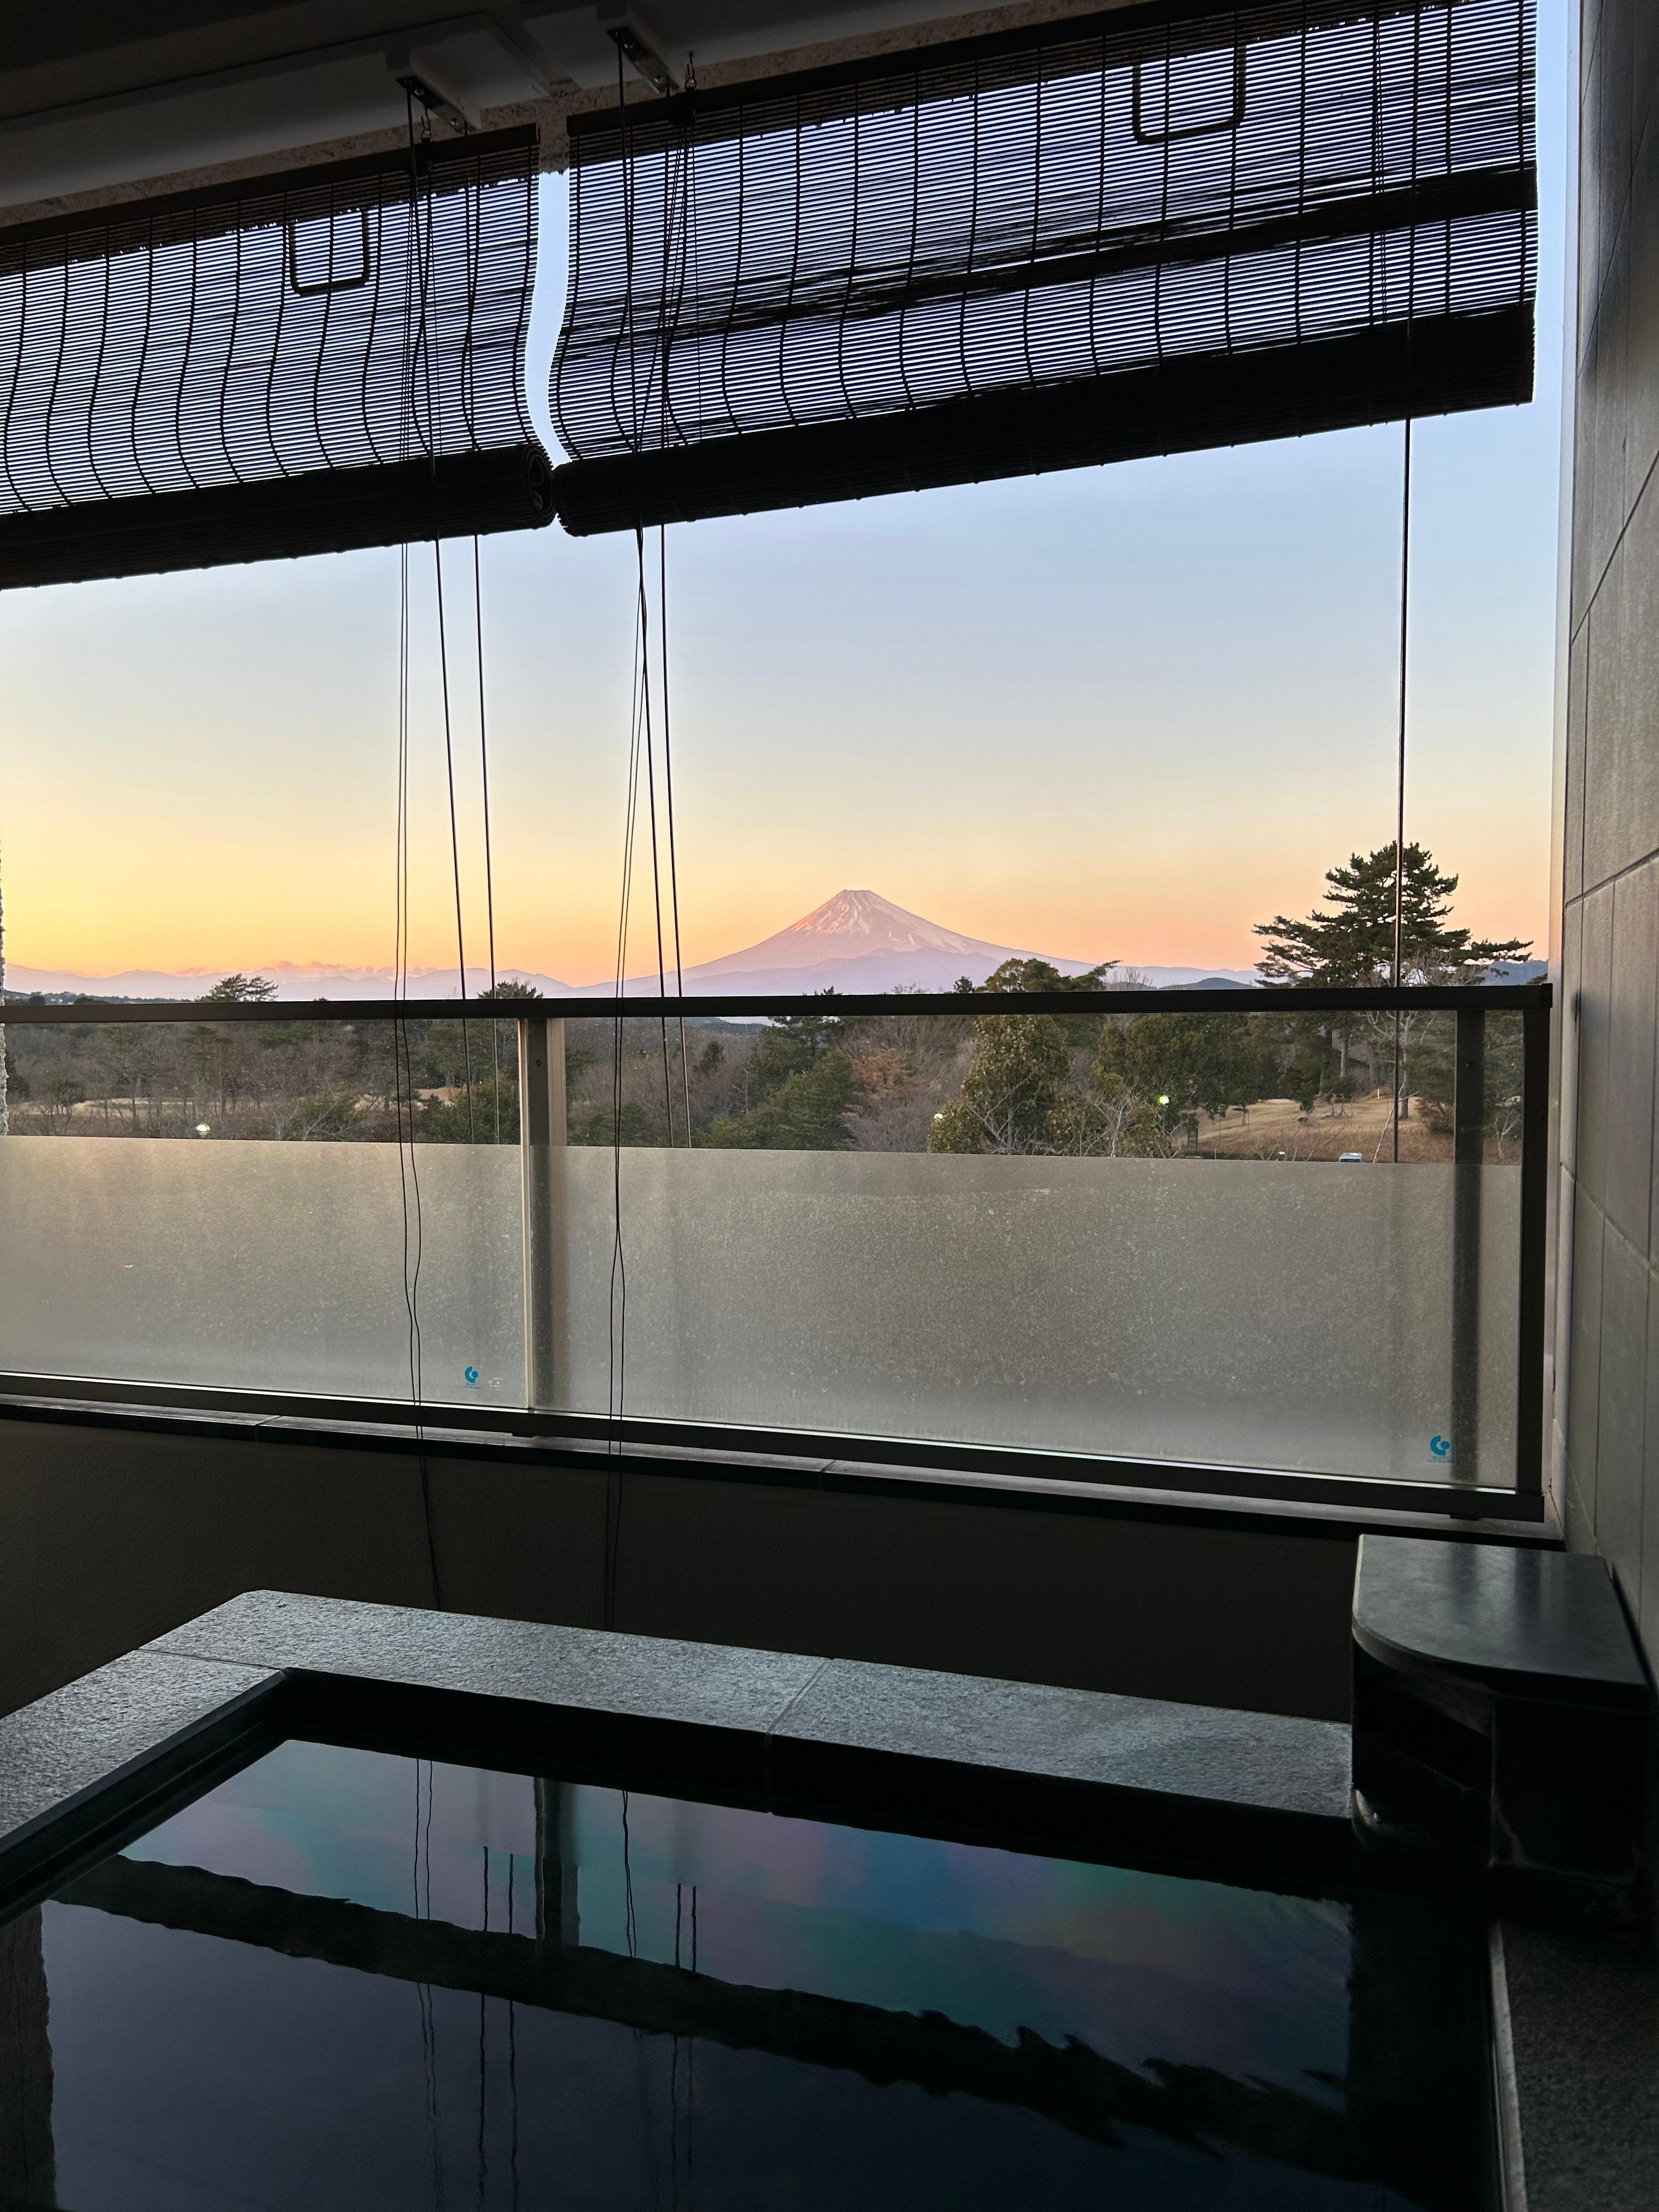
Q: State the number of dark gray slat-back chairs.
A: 0